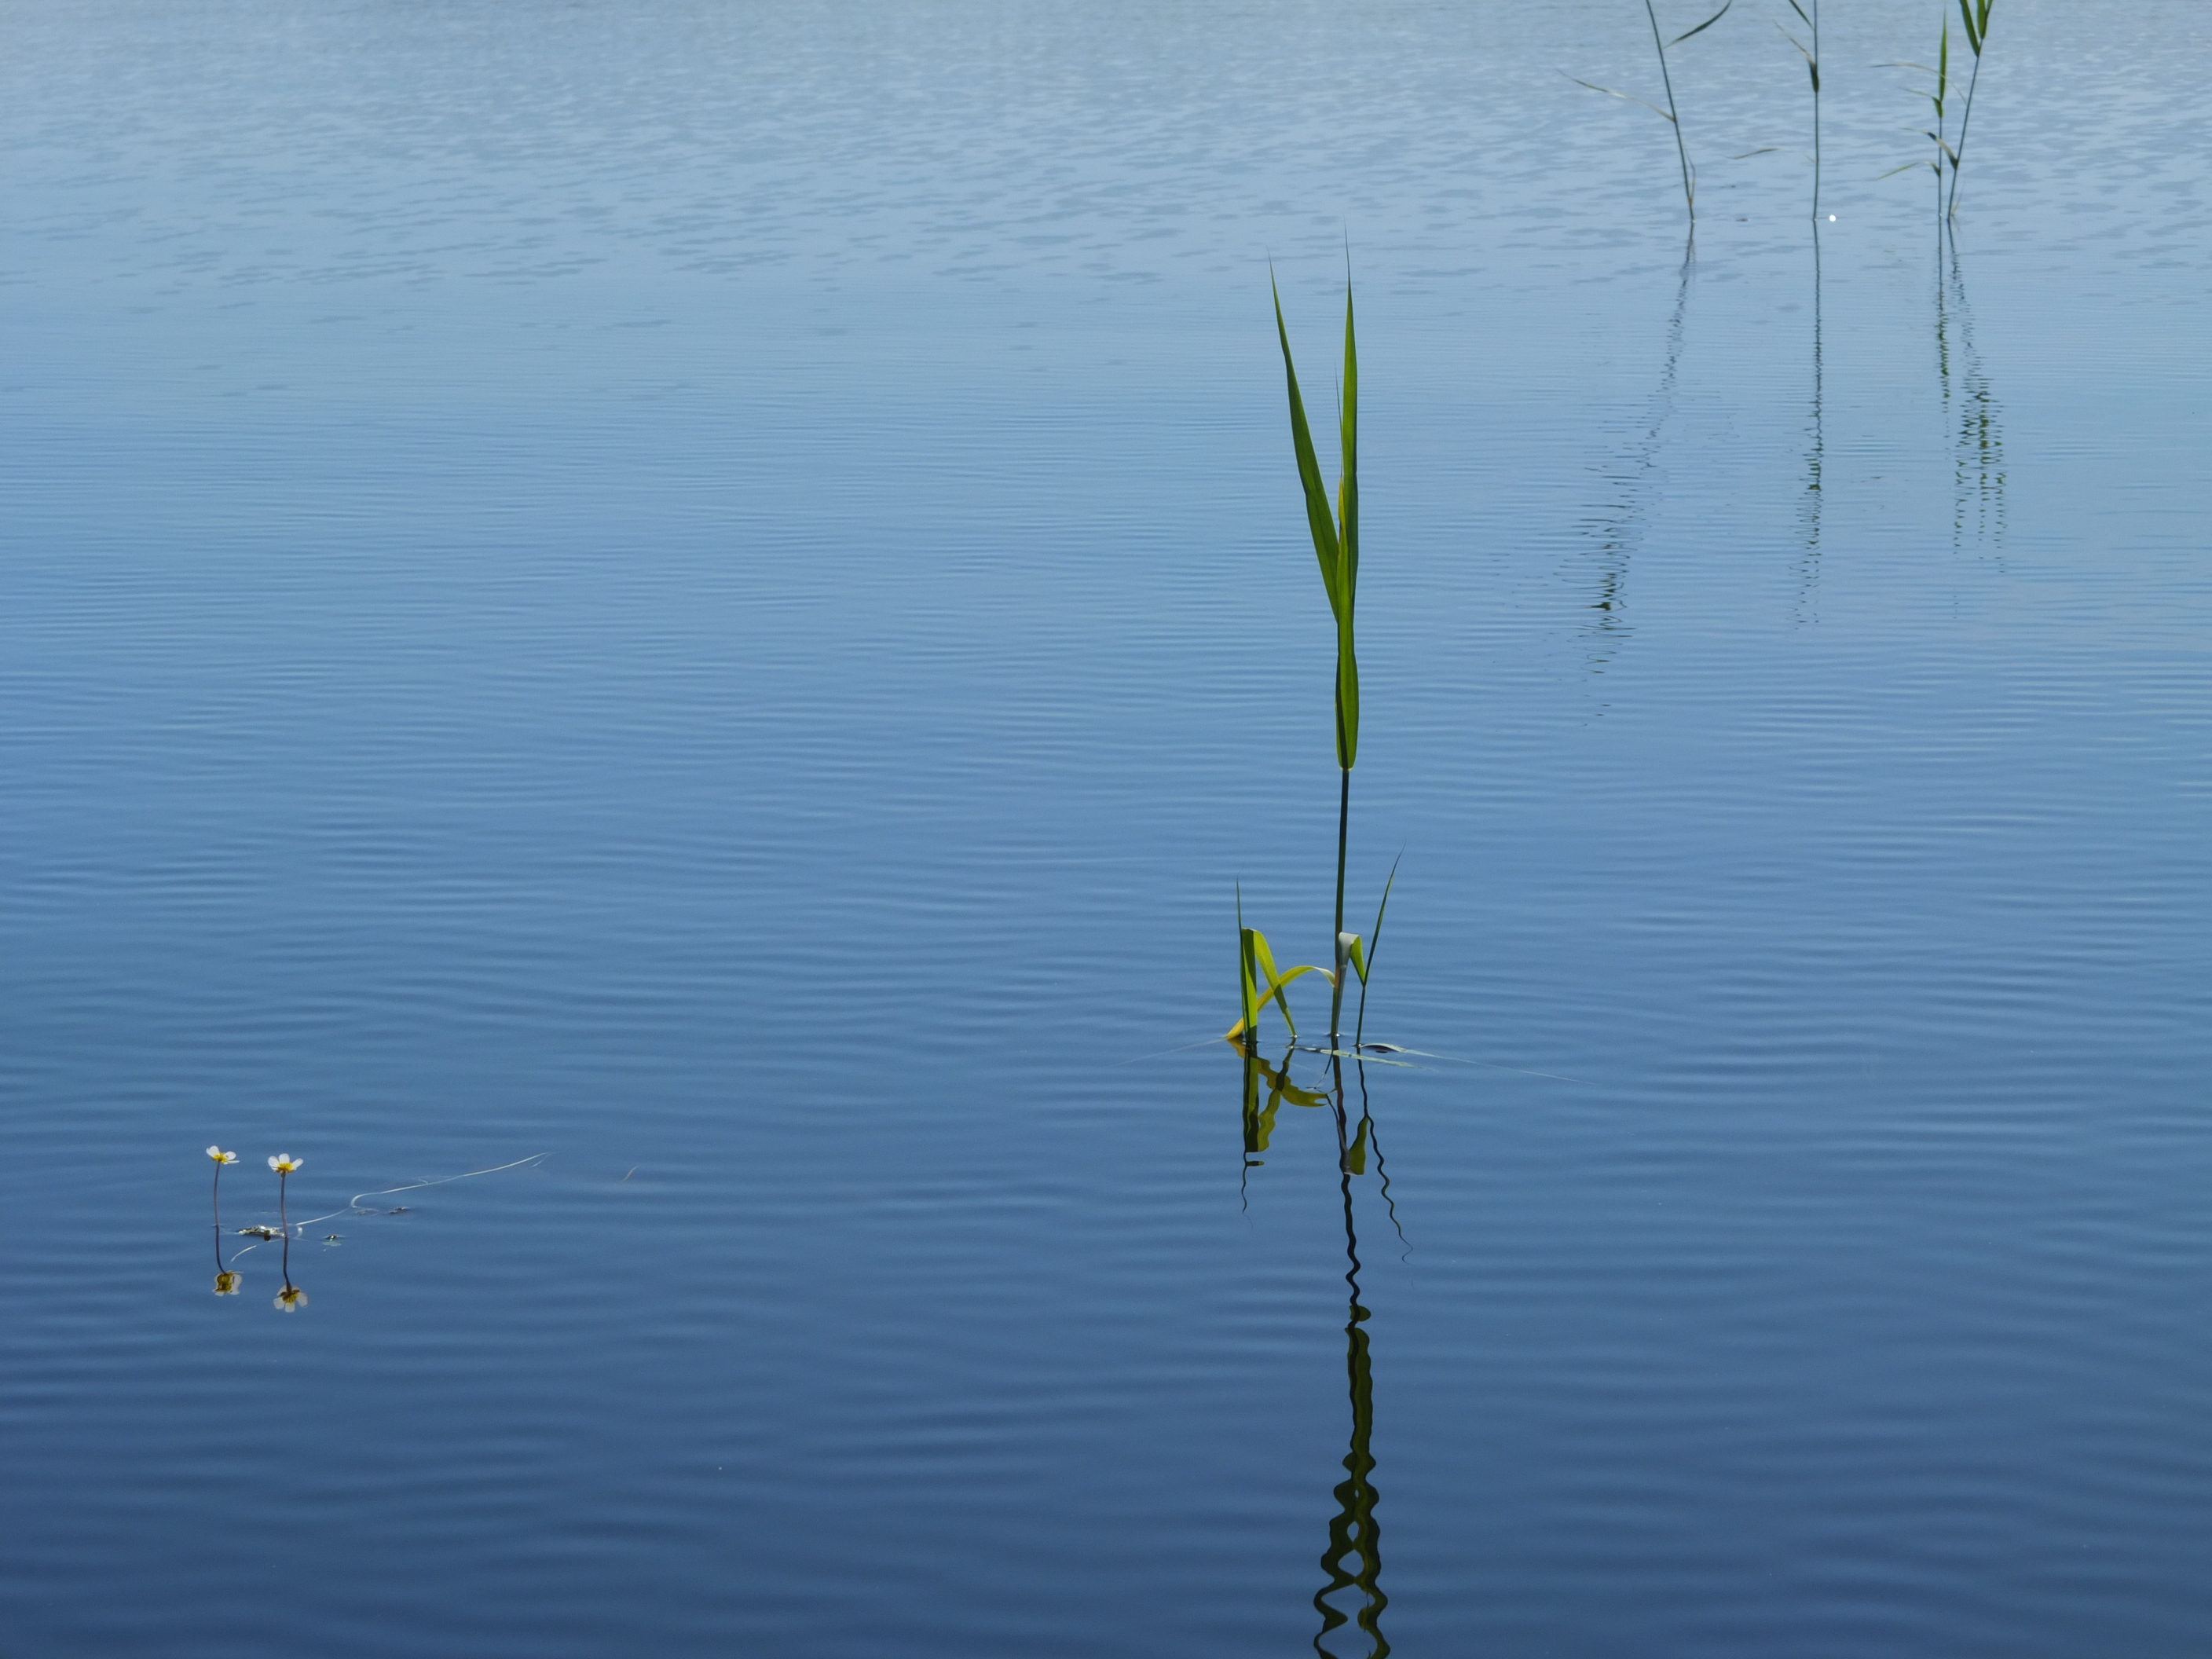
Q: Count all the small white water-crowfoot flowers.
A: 2